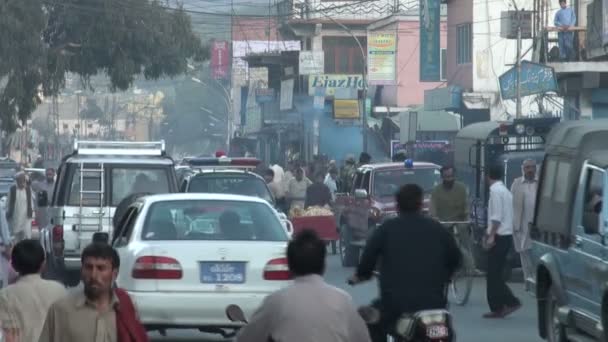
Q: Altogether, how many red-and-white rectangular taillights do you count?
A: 2